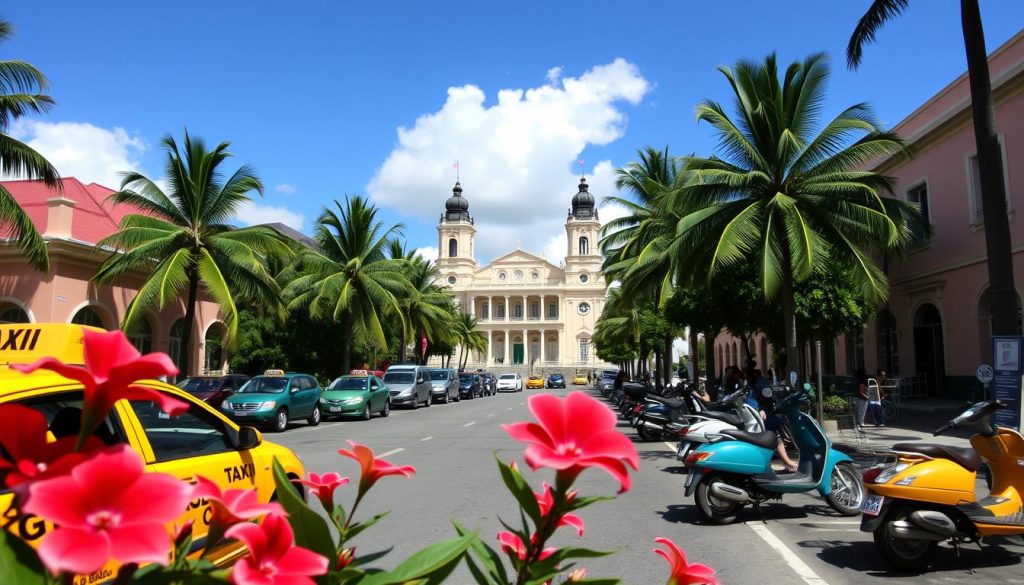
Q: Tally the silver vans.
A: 2